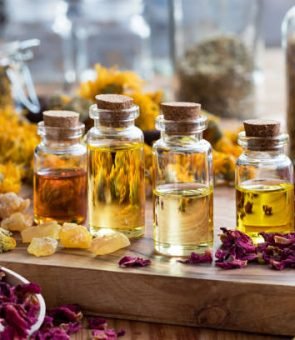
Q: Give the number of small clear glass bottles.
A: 4